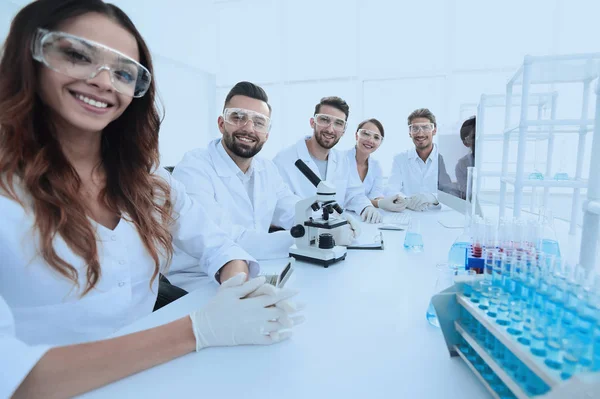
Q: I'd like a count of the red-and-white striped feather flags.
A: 0